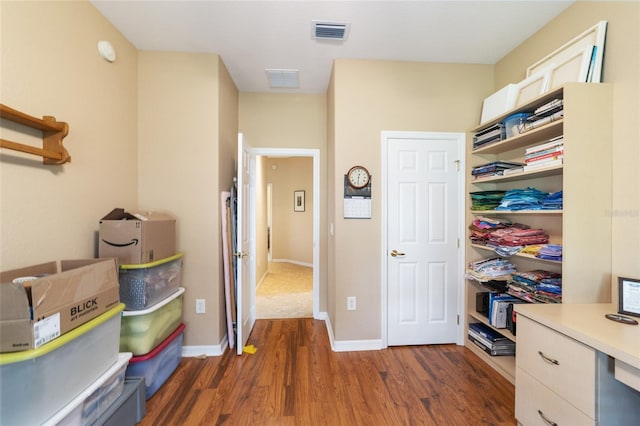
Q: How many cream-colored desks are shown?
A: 1